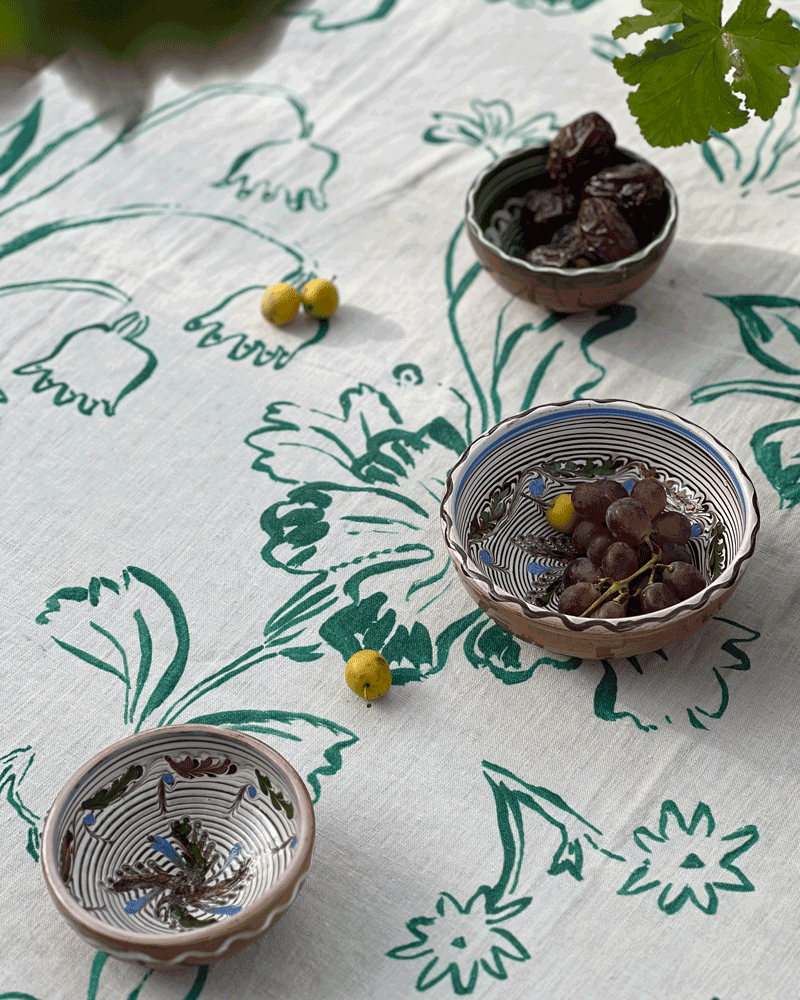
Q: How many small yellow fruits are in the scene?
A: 4